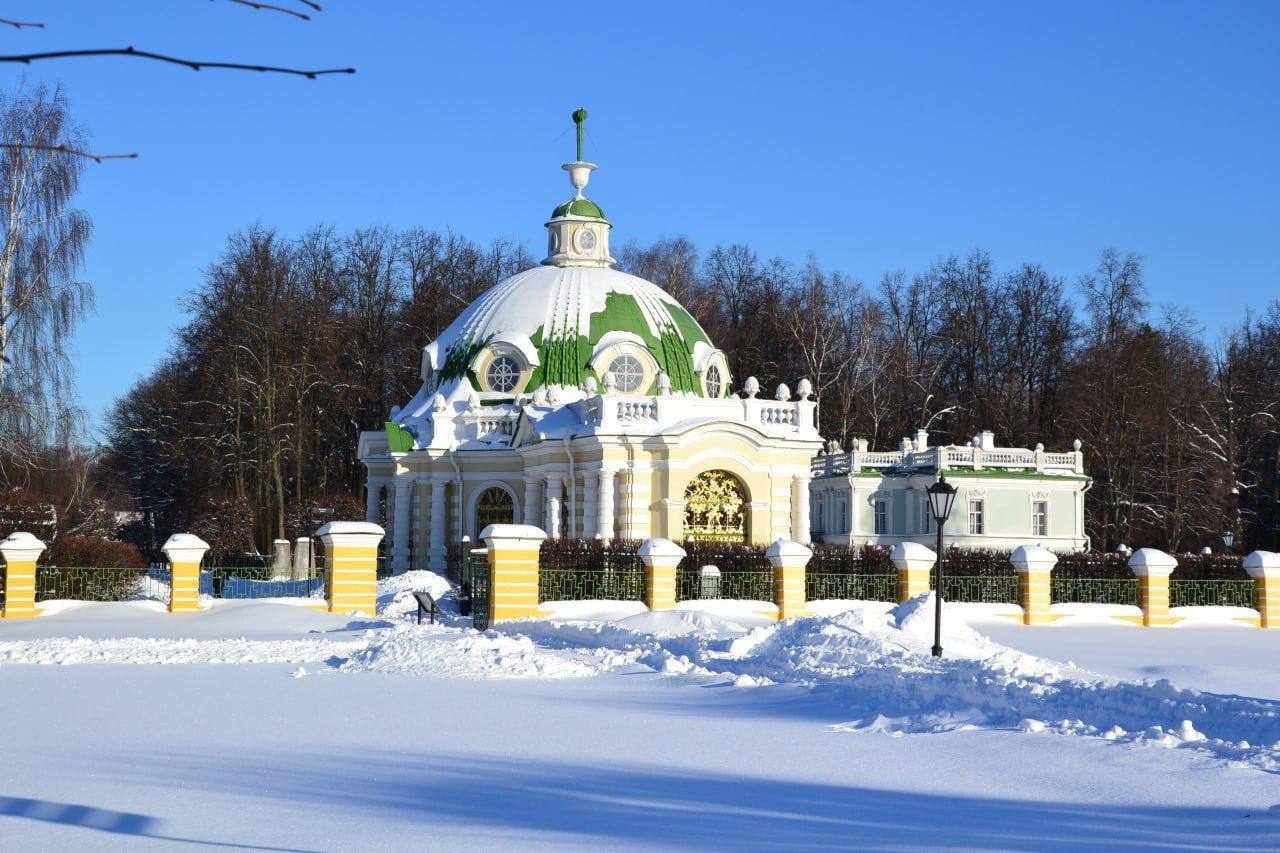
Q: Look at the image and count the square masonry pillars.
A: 10